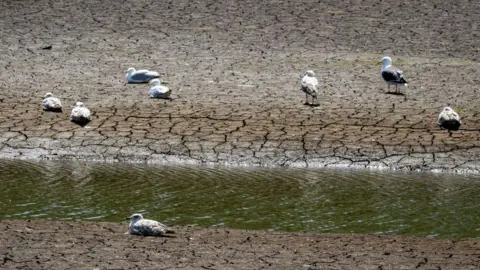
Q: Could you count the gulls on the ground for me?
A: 8